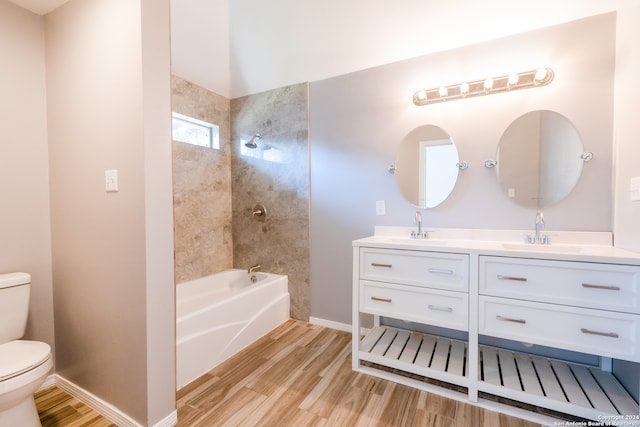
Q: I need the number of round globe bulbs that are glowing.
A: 6